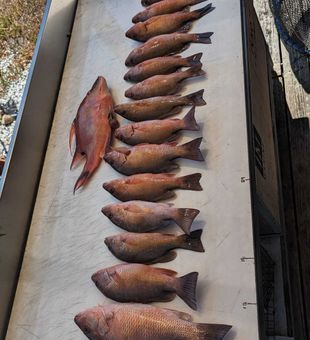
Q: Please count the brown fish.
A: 14